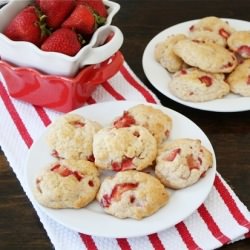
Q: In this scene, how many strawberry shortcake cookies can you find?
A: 12